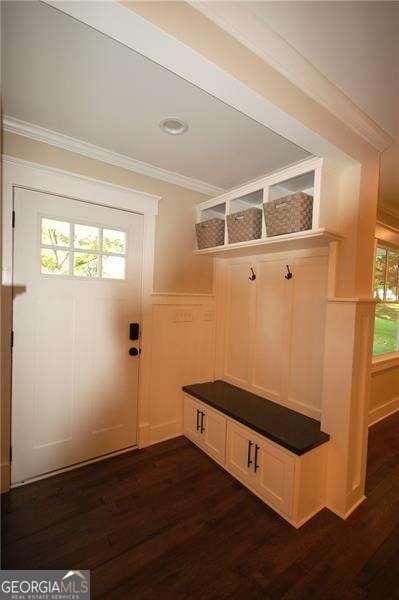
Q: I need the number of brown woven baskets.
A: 3